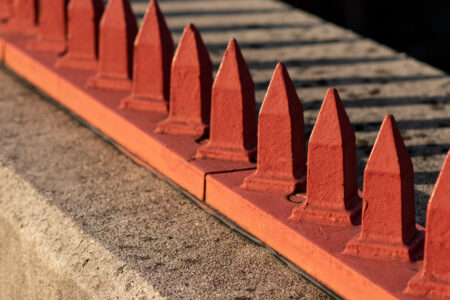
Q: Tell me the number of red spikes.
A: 12